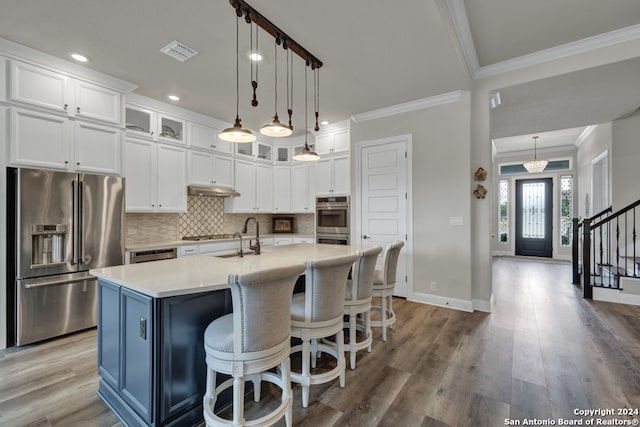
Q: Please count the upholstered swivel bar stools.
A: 4